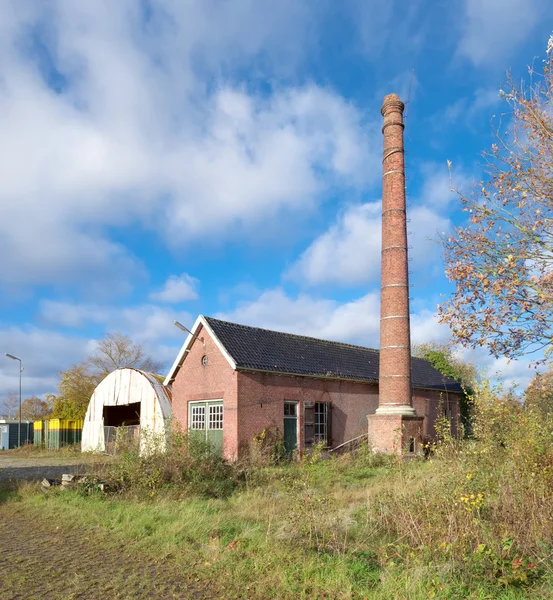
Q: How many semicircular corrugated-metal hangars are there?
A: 1